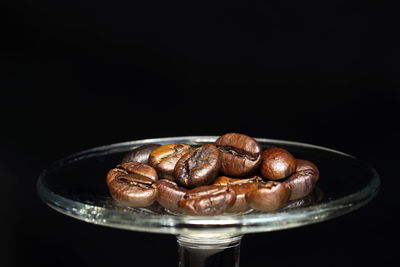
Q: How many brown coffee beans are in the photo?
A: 11